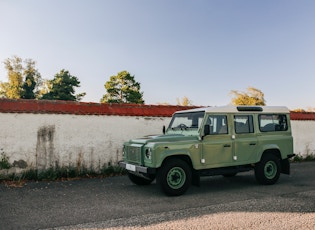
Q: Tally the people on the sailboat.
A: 0